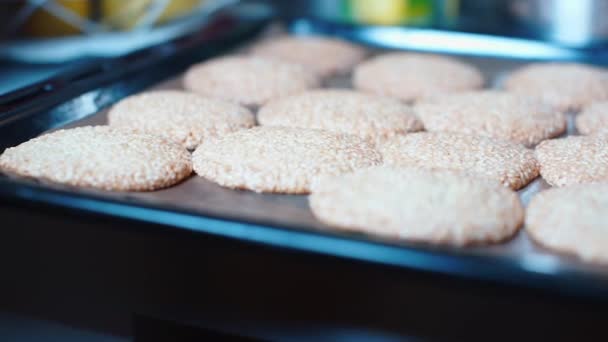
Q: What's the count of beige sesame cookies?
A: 14